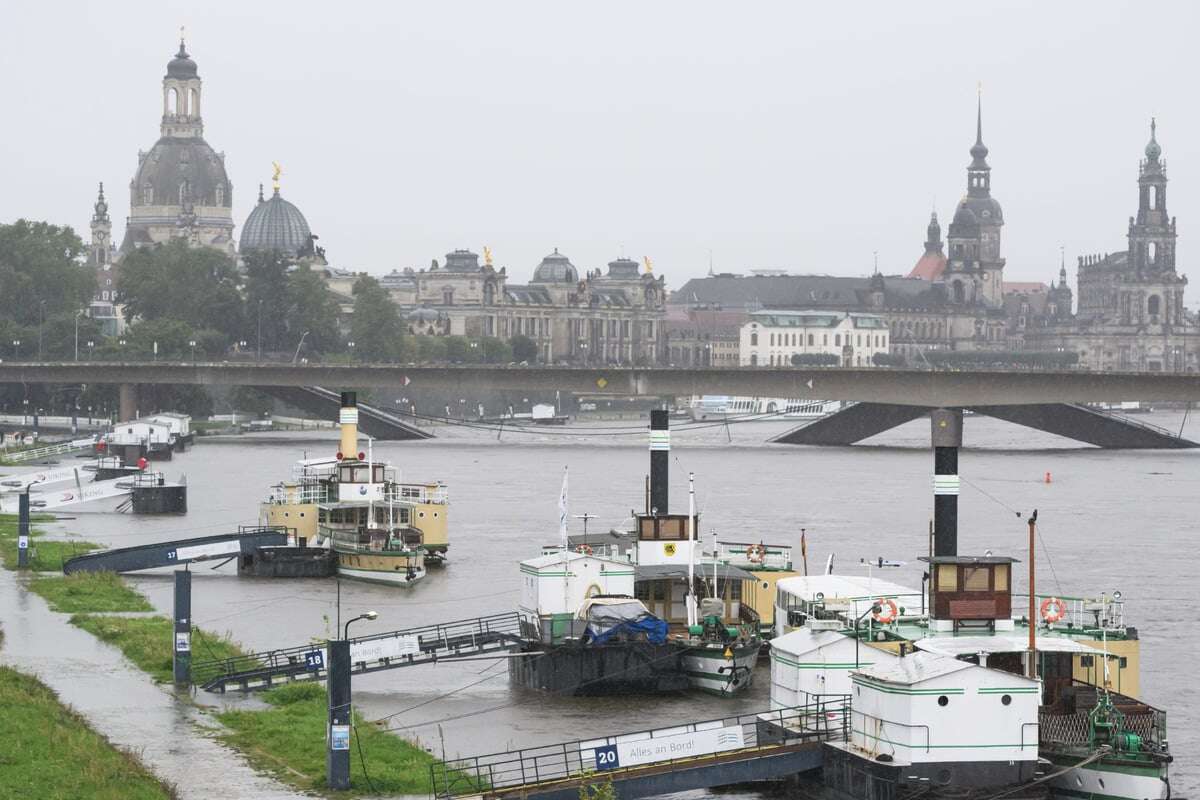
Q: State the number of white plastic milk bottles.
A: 0